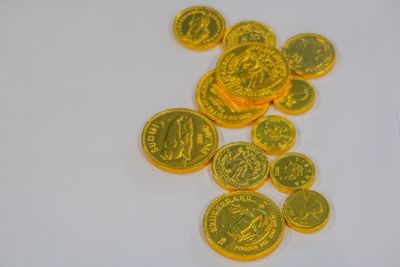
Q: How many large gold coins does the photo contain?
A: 4